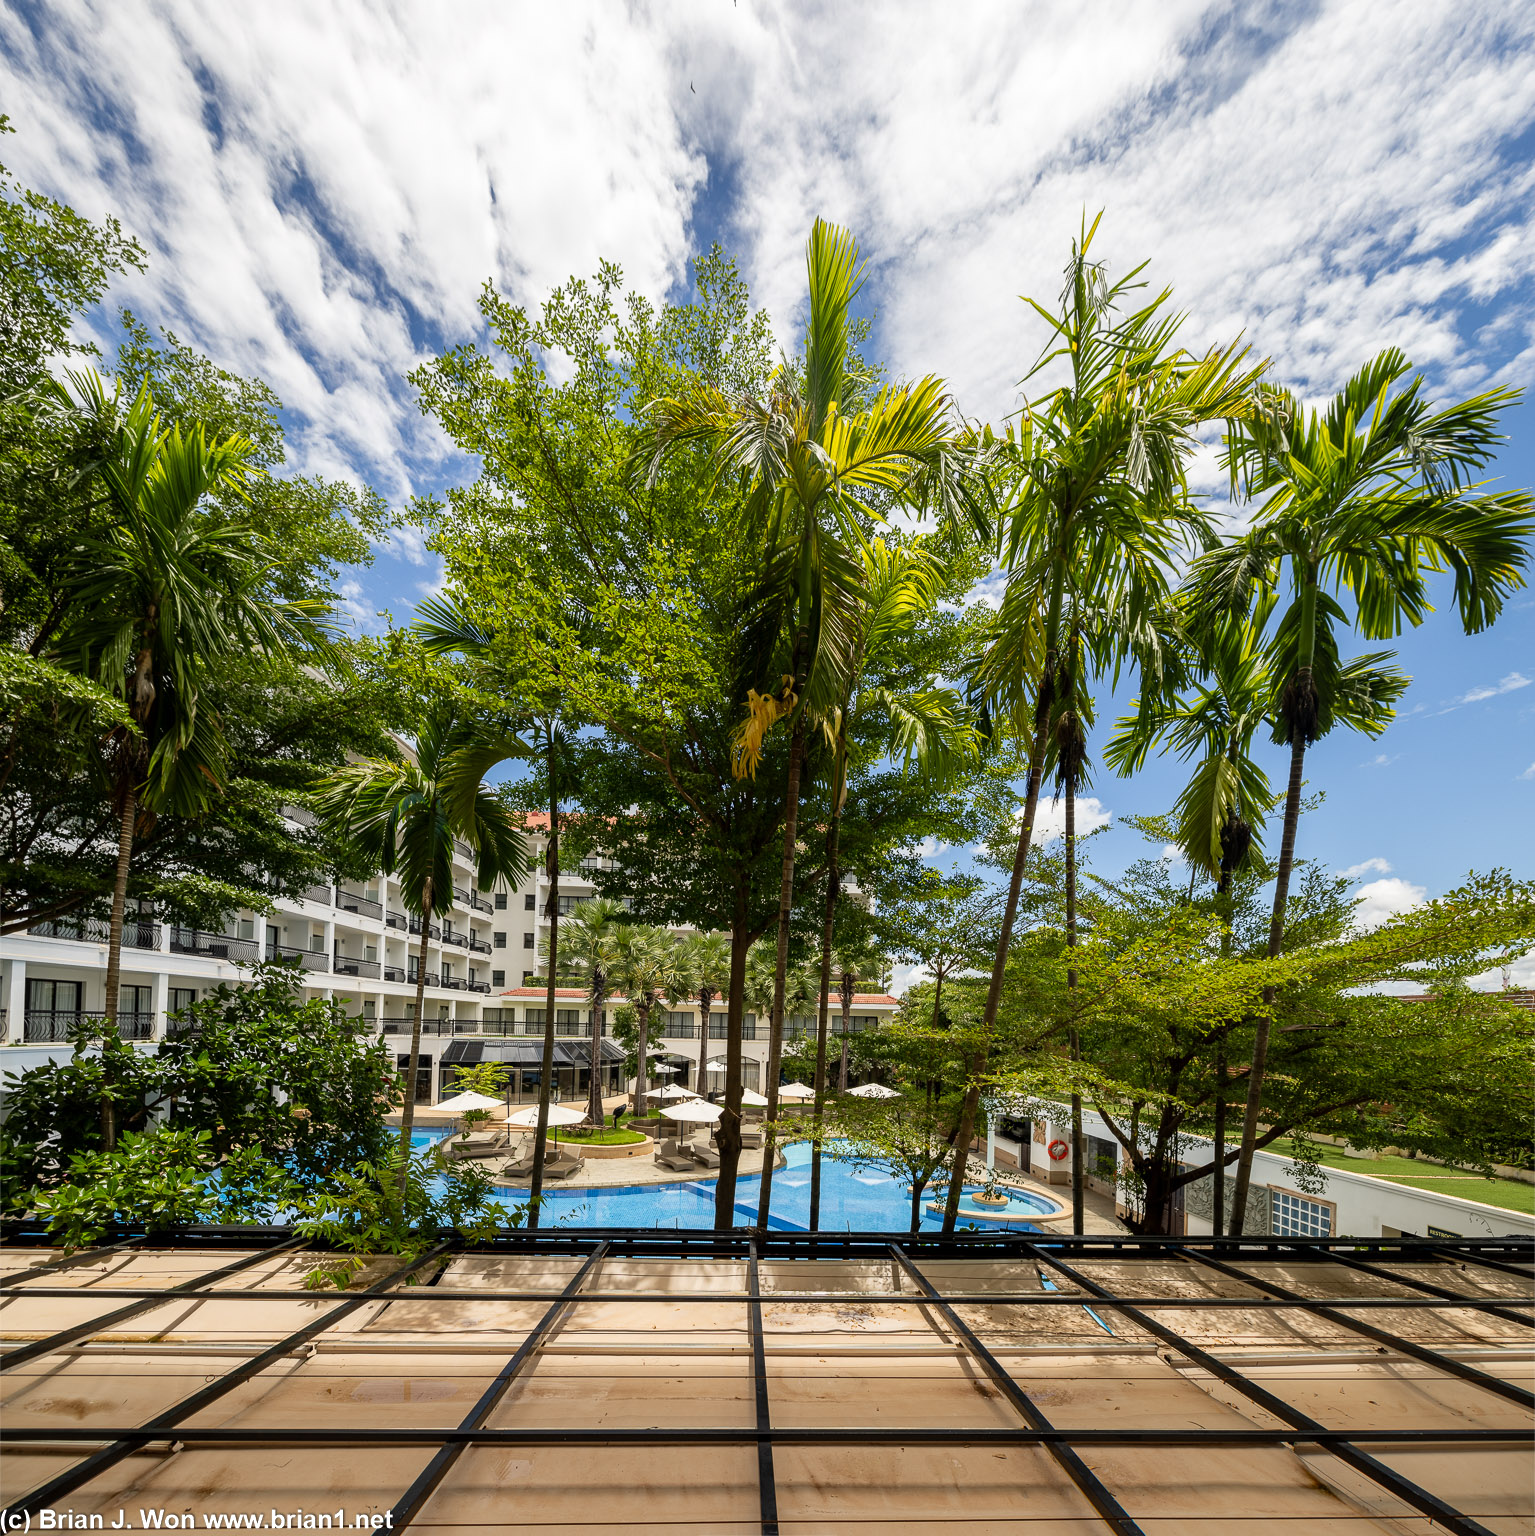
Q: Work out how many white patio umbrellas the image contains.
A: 9